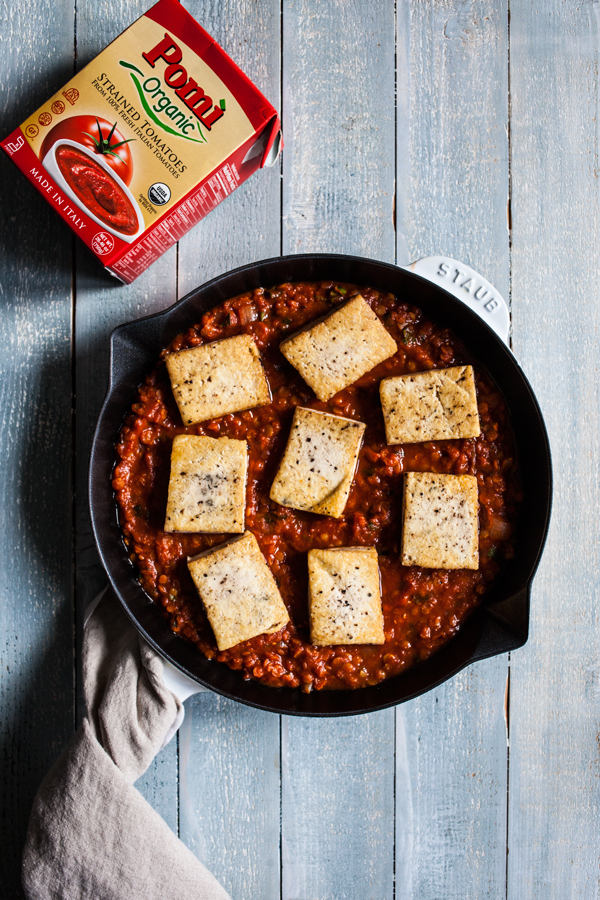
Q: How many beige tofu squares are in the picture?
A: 8